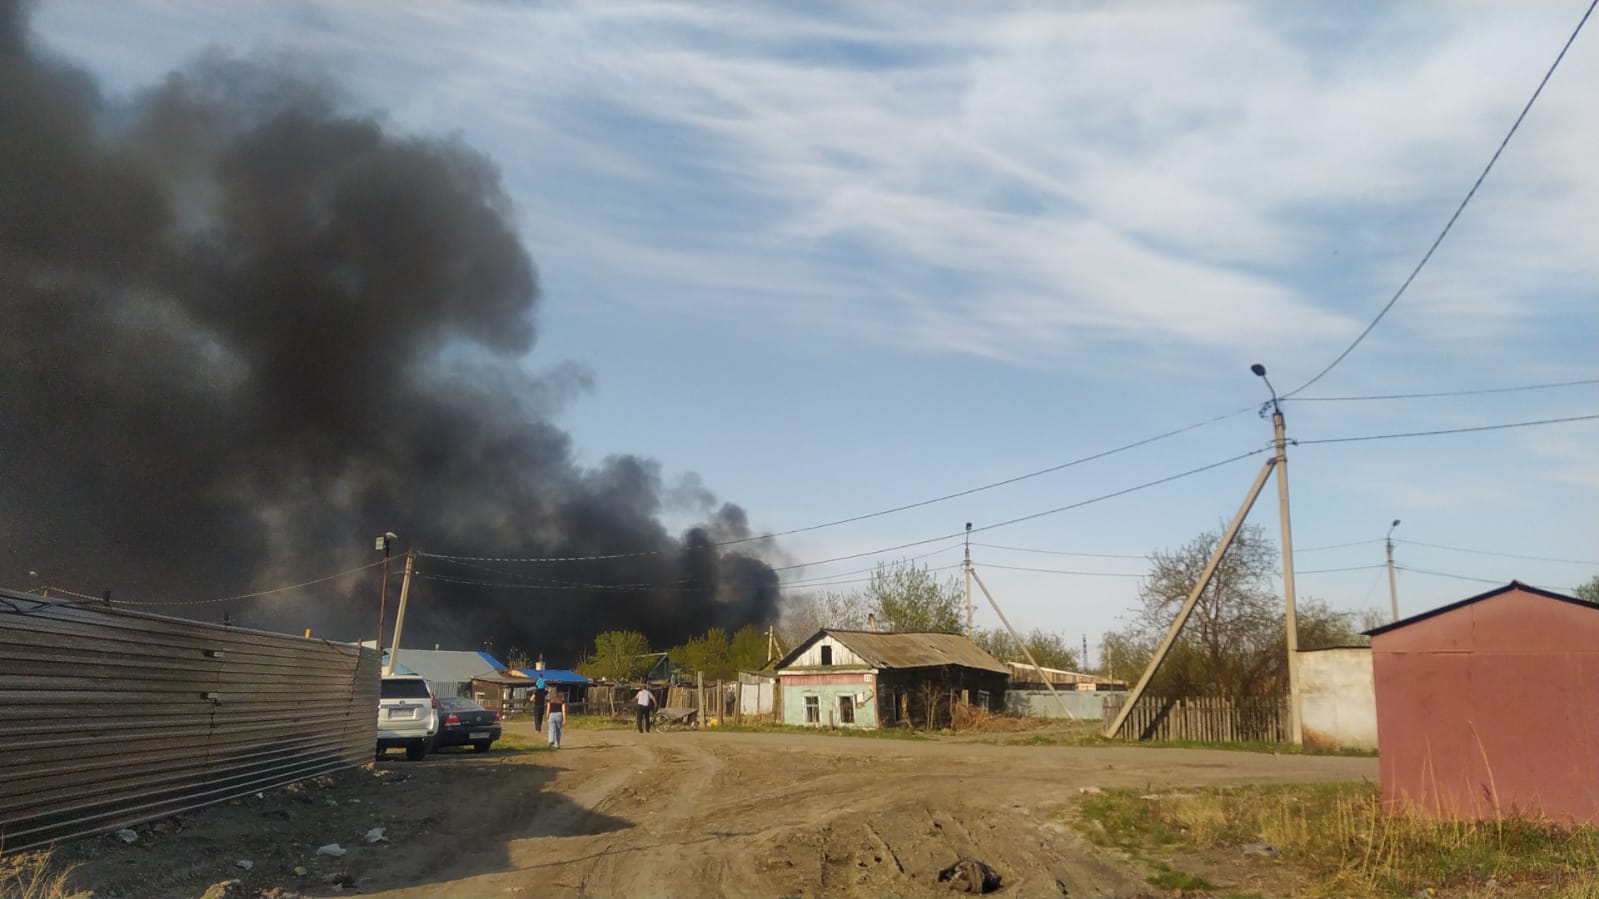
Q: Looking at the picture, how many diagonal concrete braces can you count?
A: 2